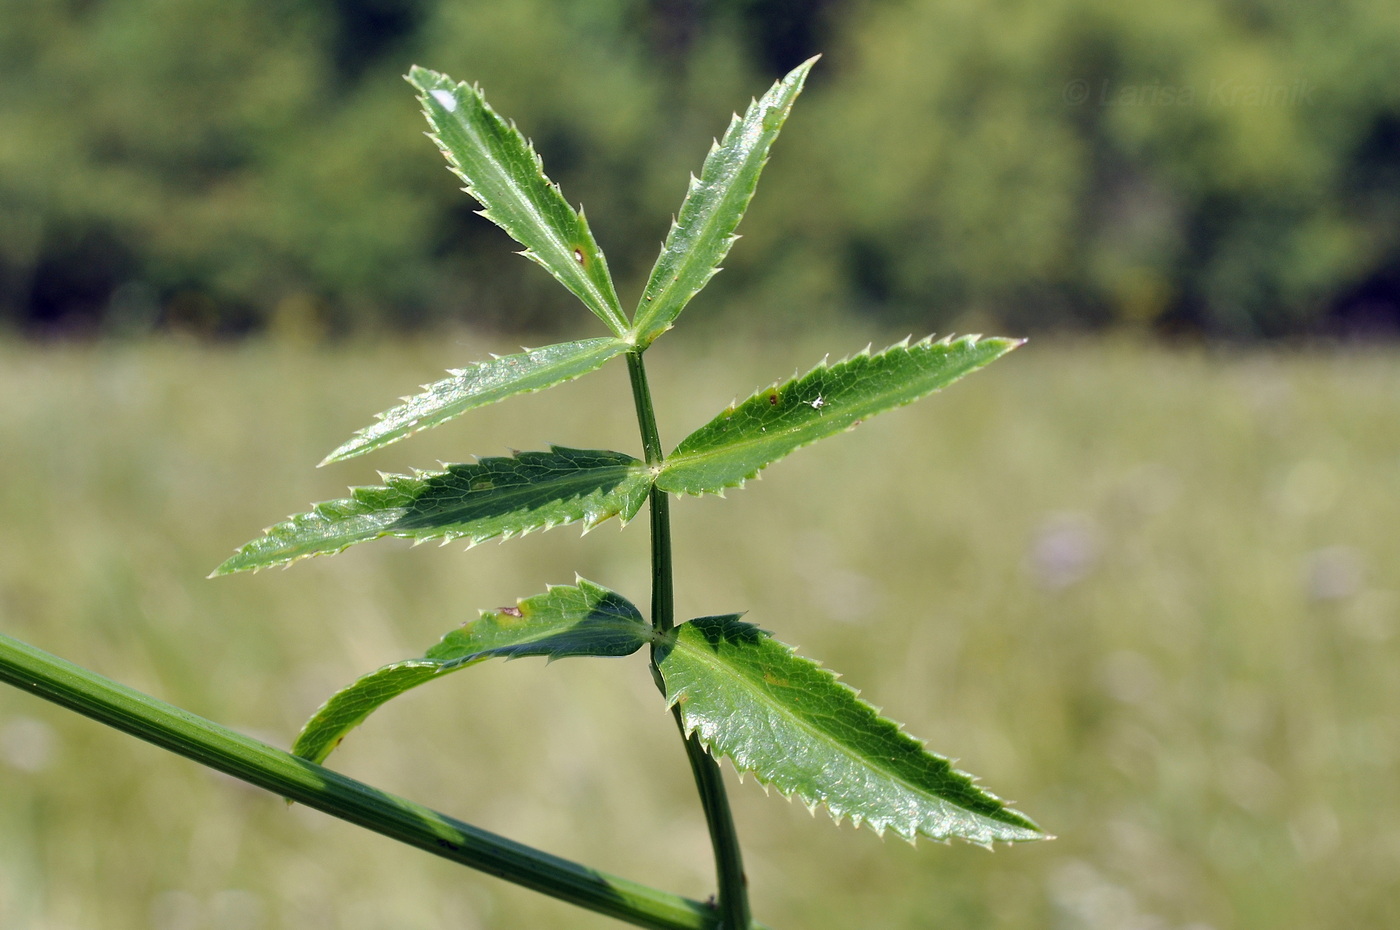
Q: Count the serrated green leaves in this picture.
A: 7